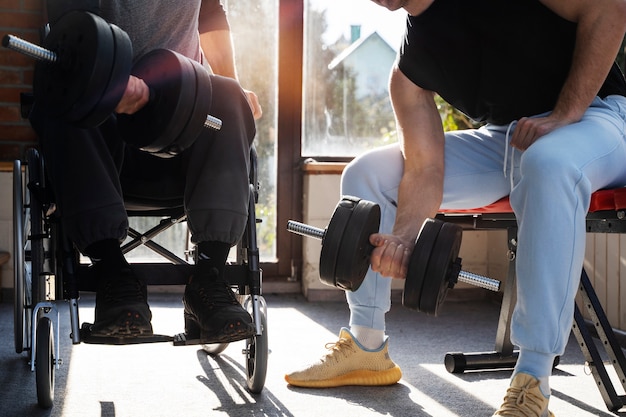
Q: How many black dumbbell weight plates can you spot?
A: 8